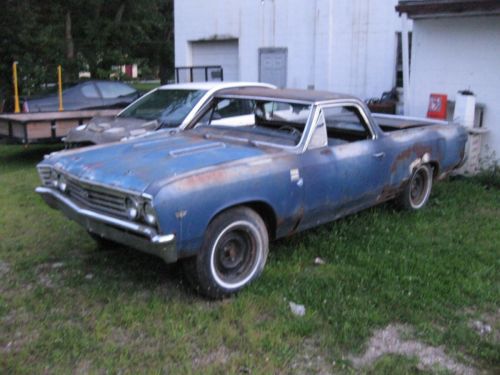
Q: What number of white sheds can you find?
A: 2